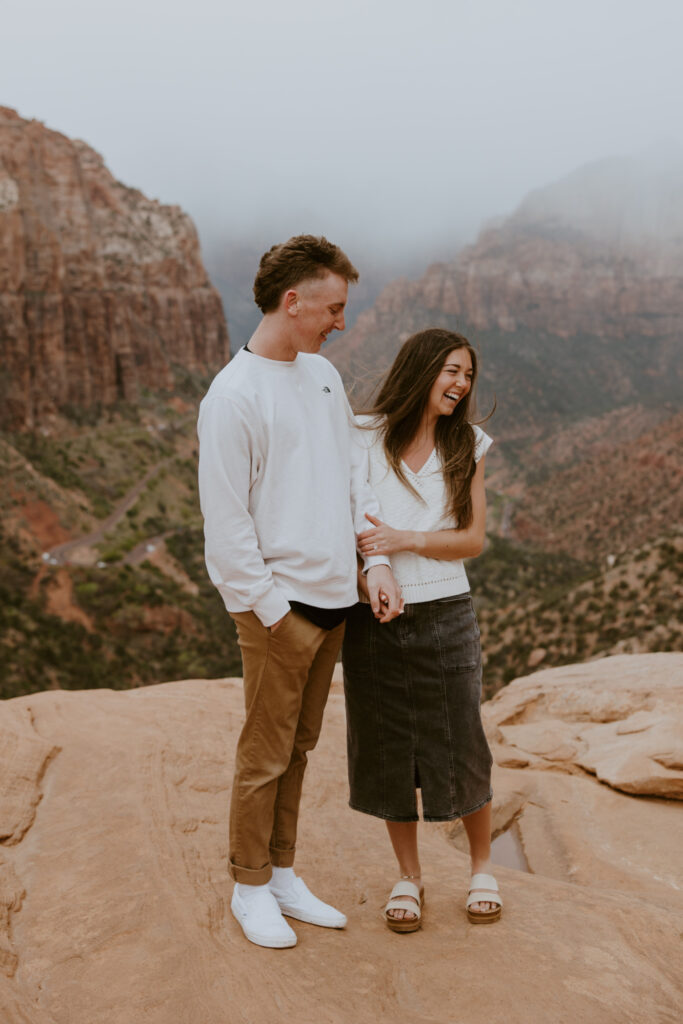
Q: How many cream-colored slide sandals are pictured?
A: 2